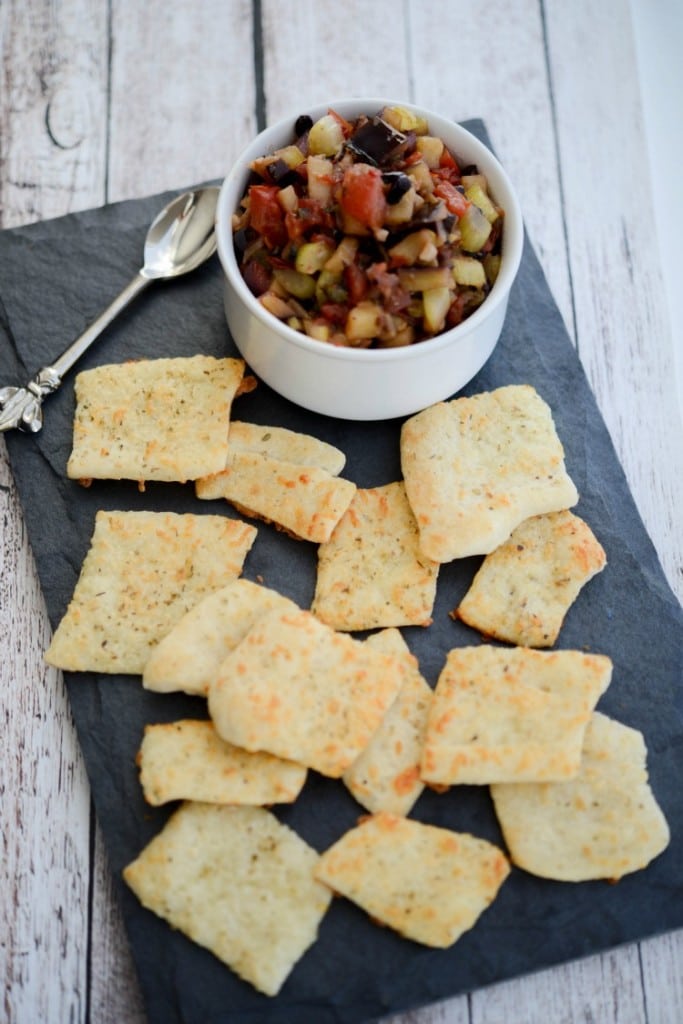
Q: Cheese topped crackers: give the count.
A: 15